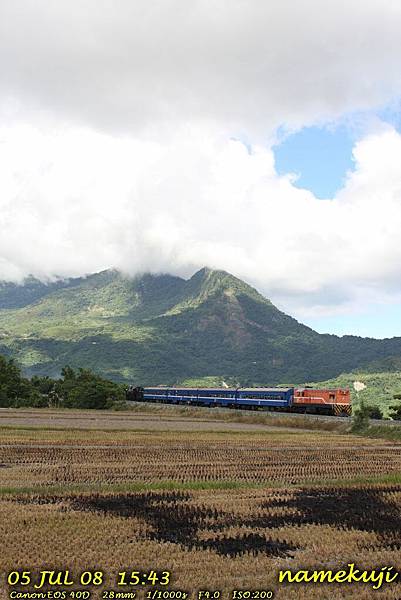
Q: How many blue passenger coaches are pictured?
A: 4